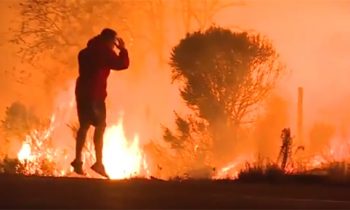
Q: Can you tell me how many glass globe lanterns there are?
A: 0